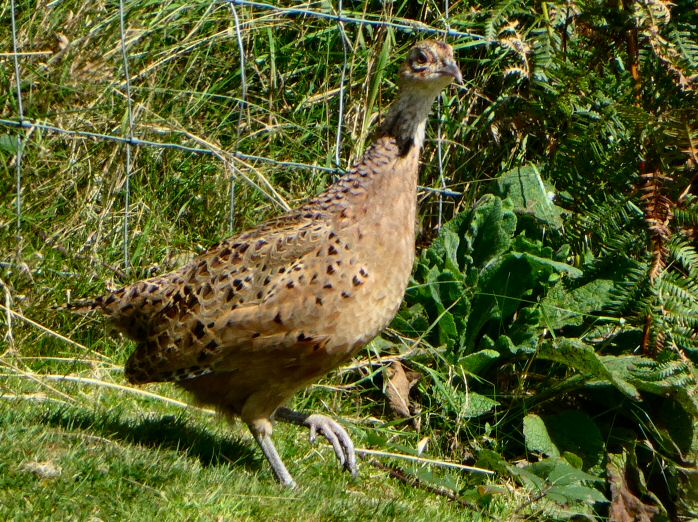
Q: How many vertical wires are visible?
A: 5